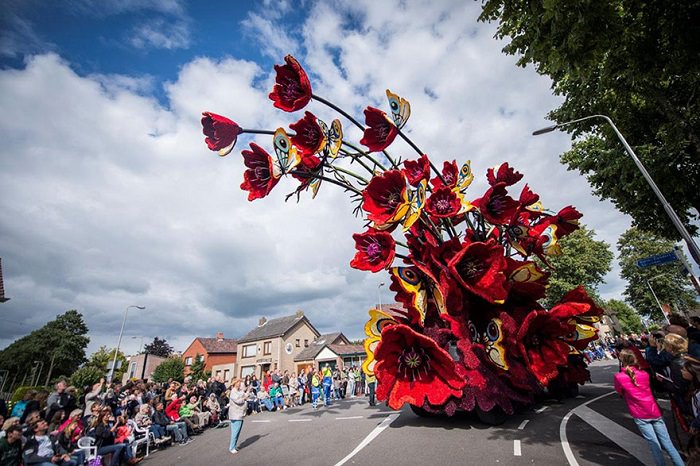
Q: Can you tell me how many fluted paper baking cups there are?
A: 0